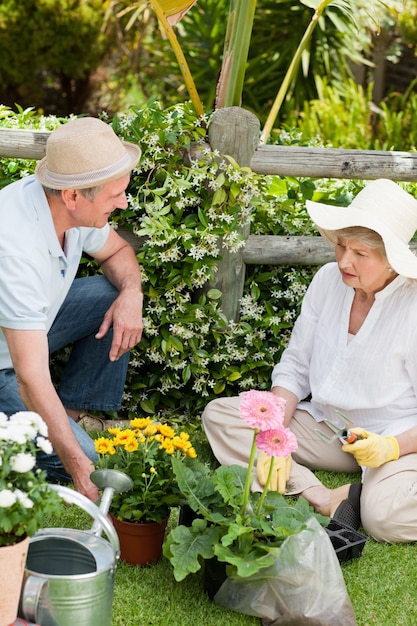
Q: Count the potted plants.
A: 3